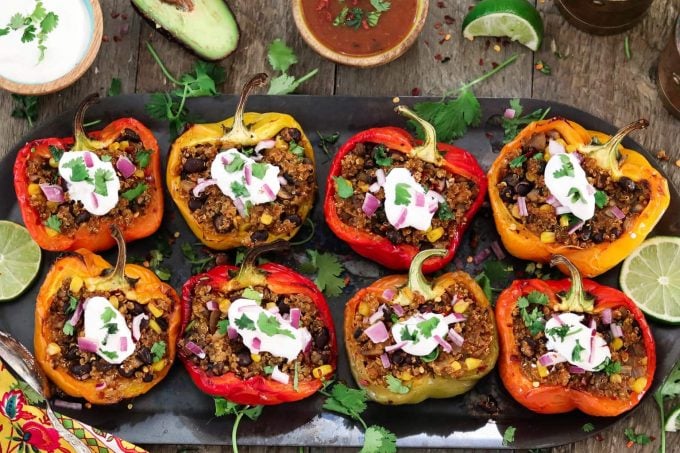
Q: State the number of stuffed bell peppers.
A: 8